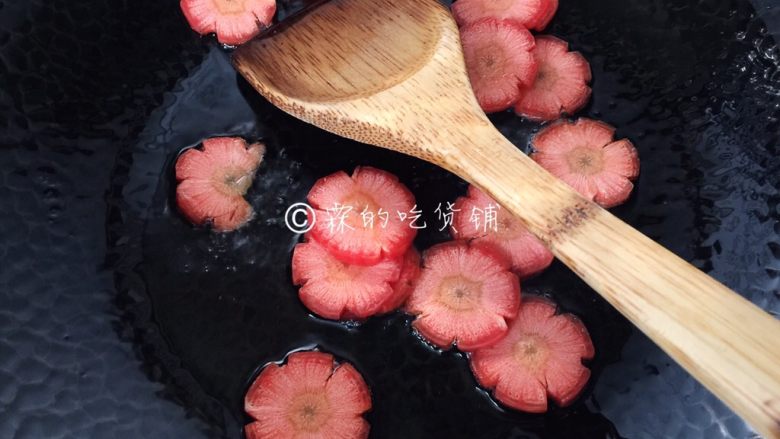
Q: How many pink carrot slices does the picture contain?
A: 13